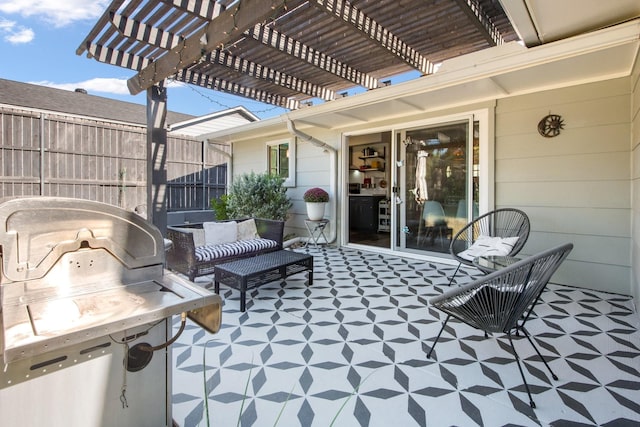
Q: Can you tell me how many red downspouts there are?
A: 0